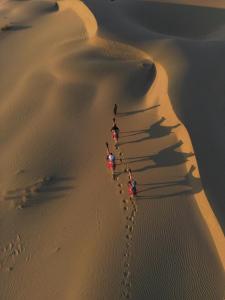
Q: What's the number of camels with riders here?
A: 3